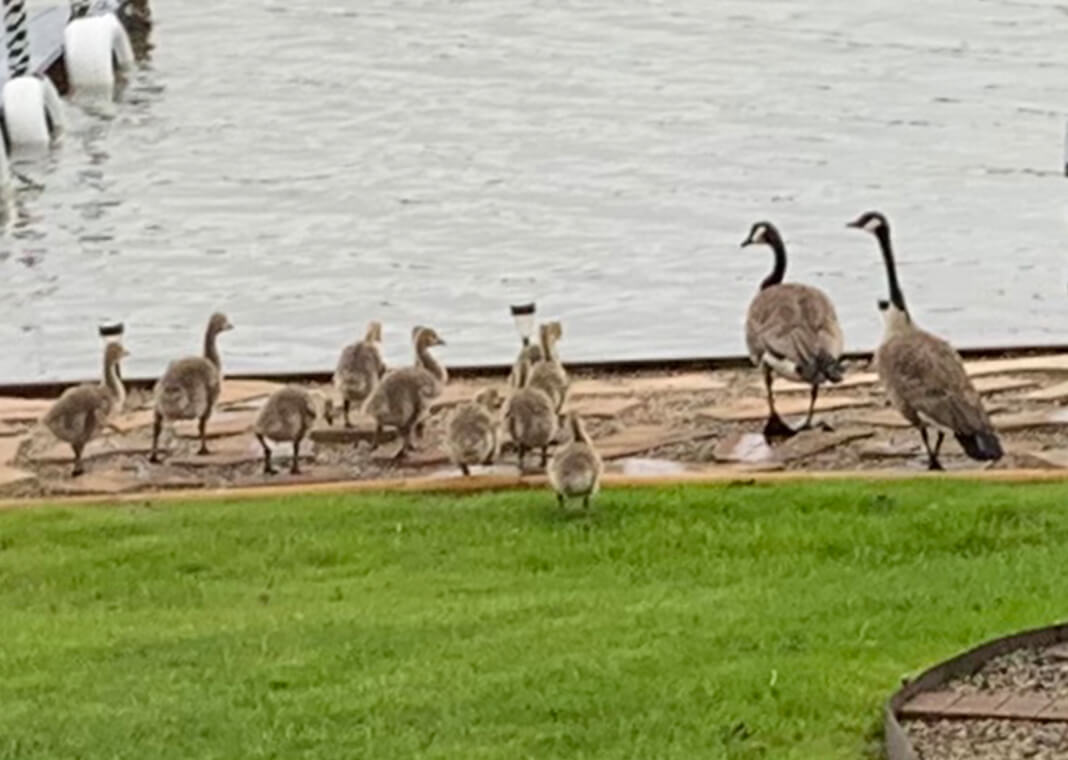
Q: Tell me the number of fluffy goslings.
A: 9